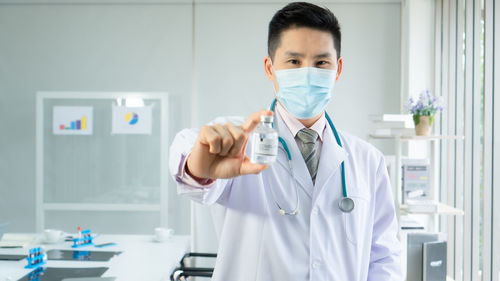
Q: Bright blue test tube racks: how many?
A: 2